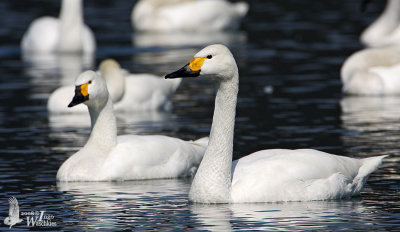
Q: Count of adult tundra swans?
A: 7